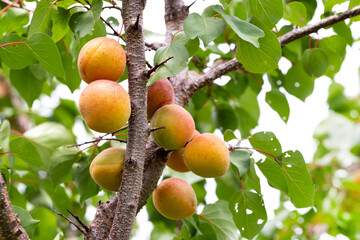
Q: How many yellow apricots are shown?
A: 8